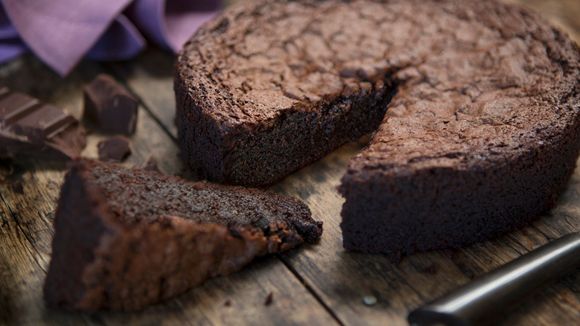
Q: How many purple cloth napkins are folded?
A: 1